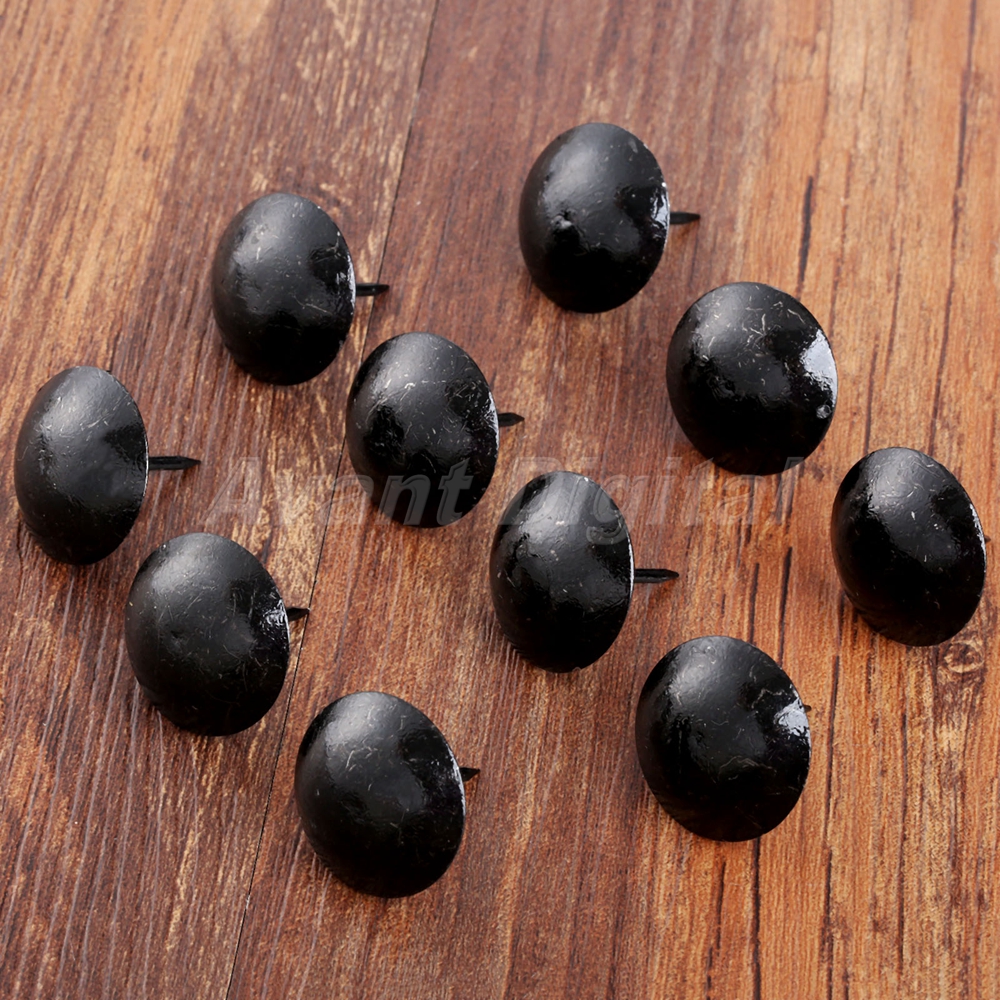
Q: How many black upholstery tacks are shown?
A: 10